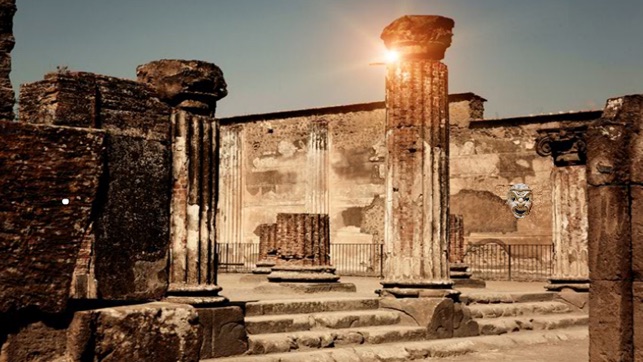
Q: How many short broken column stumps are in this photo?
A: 3